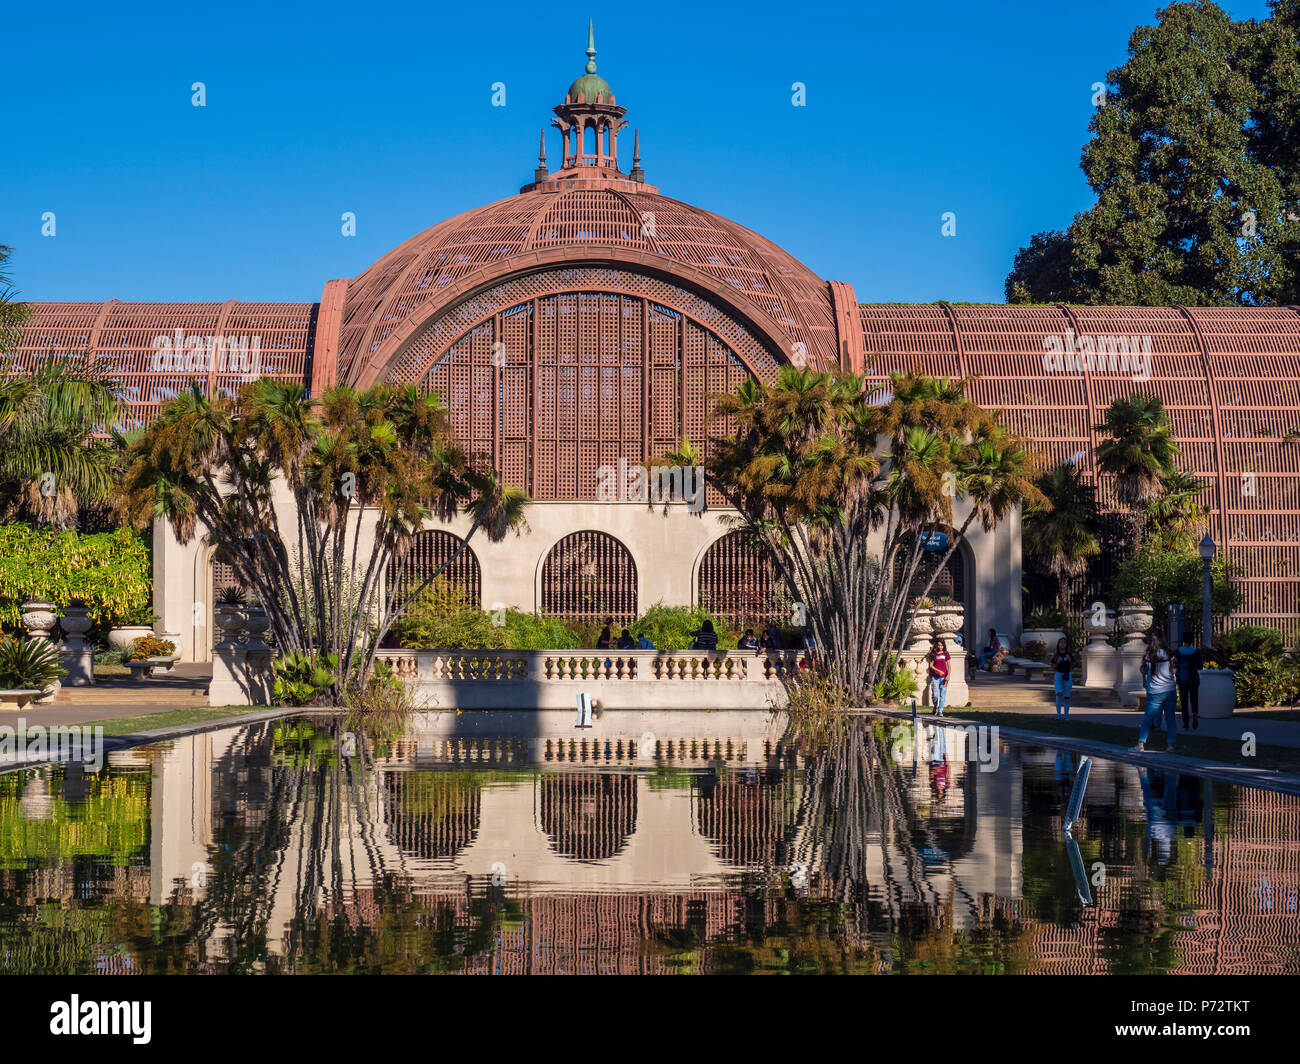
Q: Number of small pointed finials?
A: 2